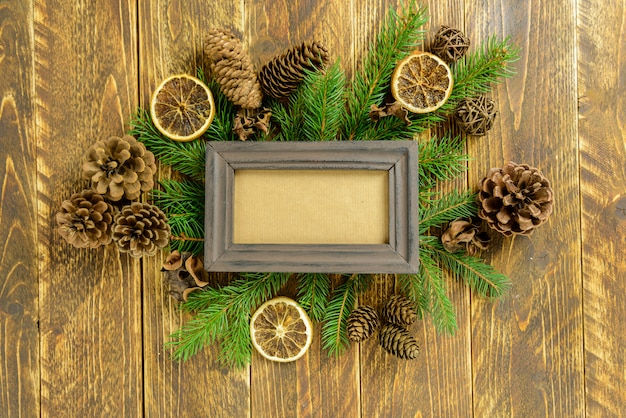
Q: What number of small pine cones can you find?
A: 3